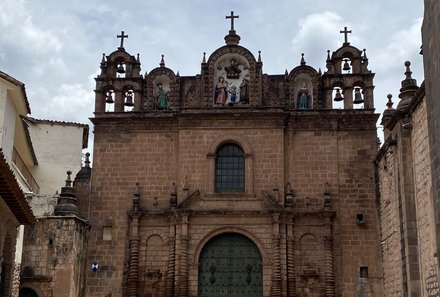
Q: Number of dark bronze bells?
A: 6